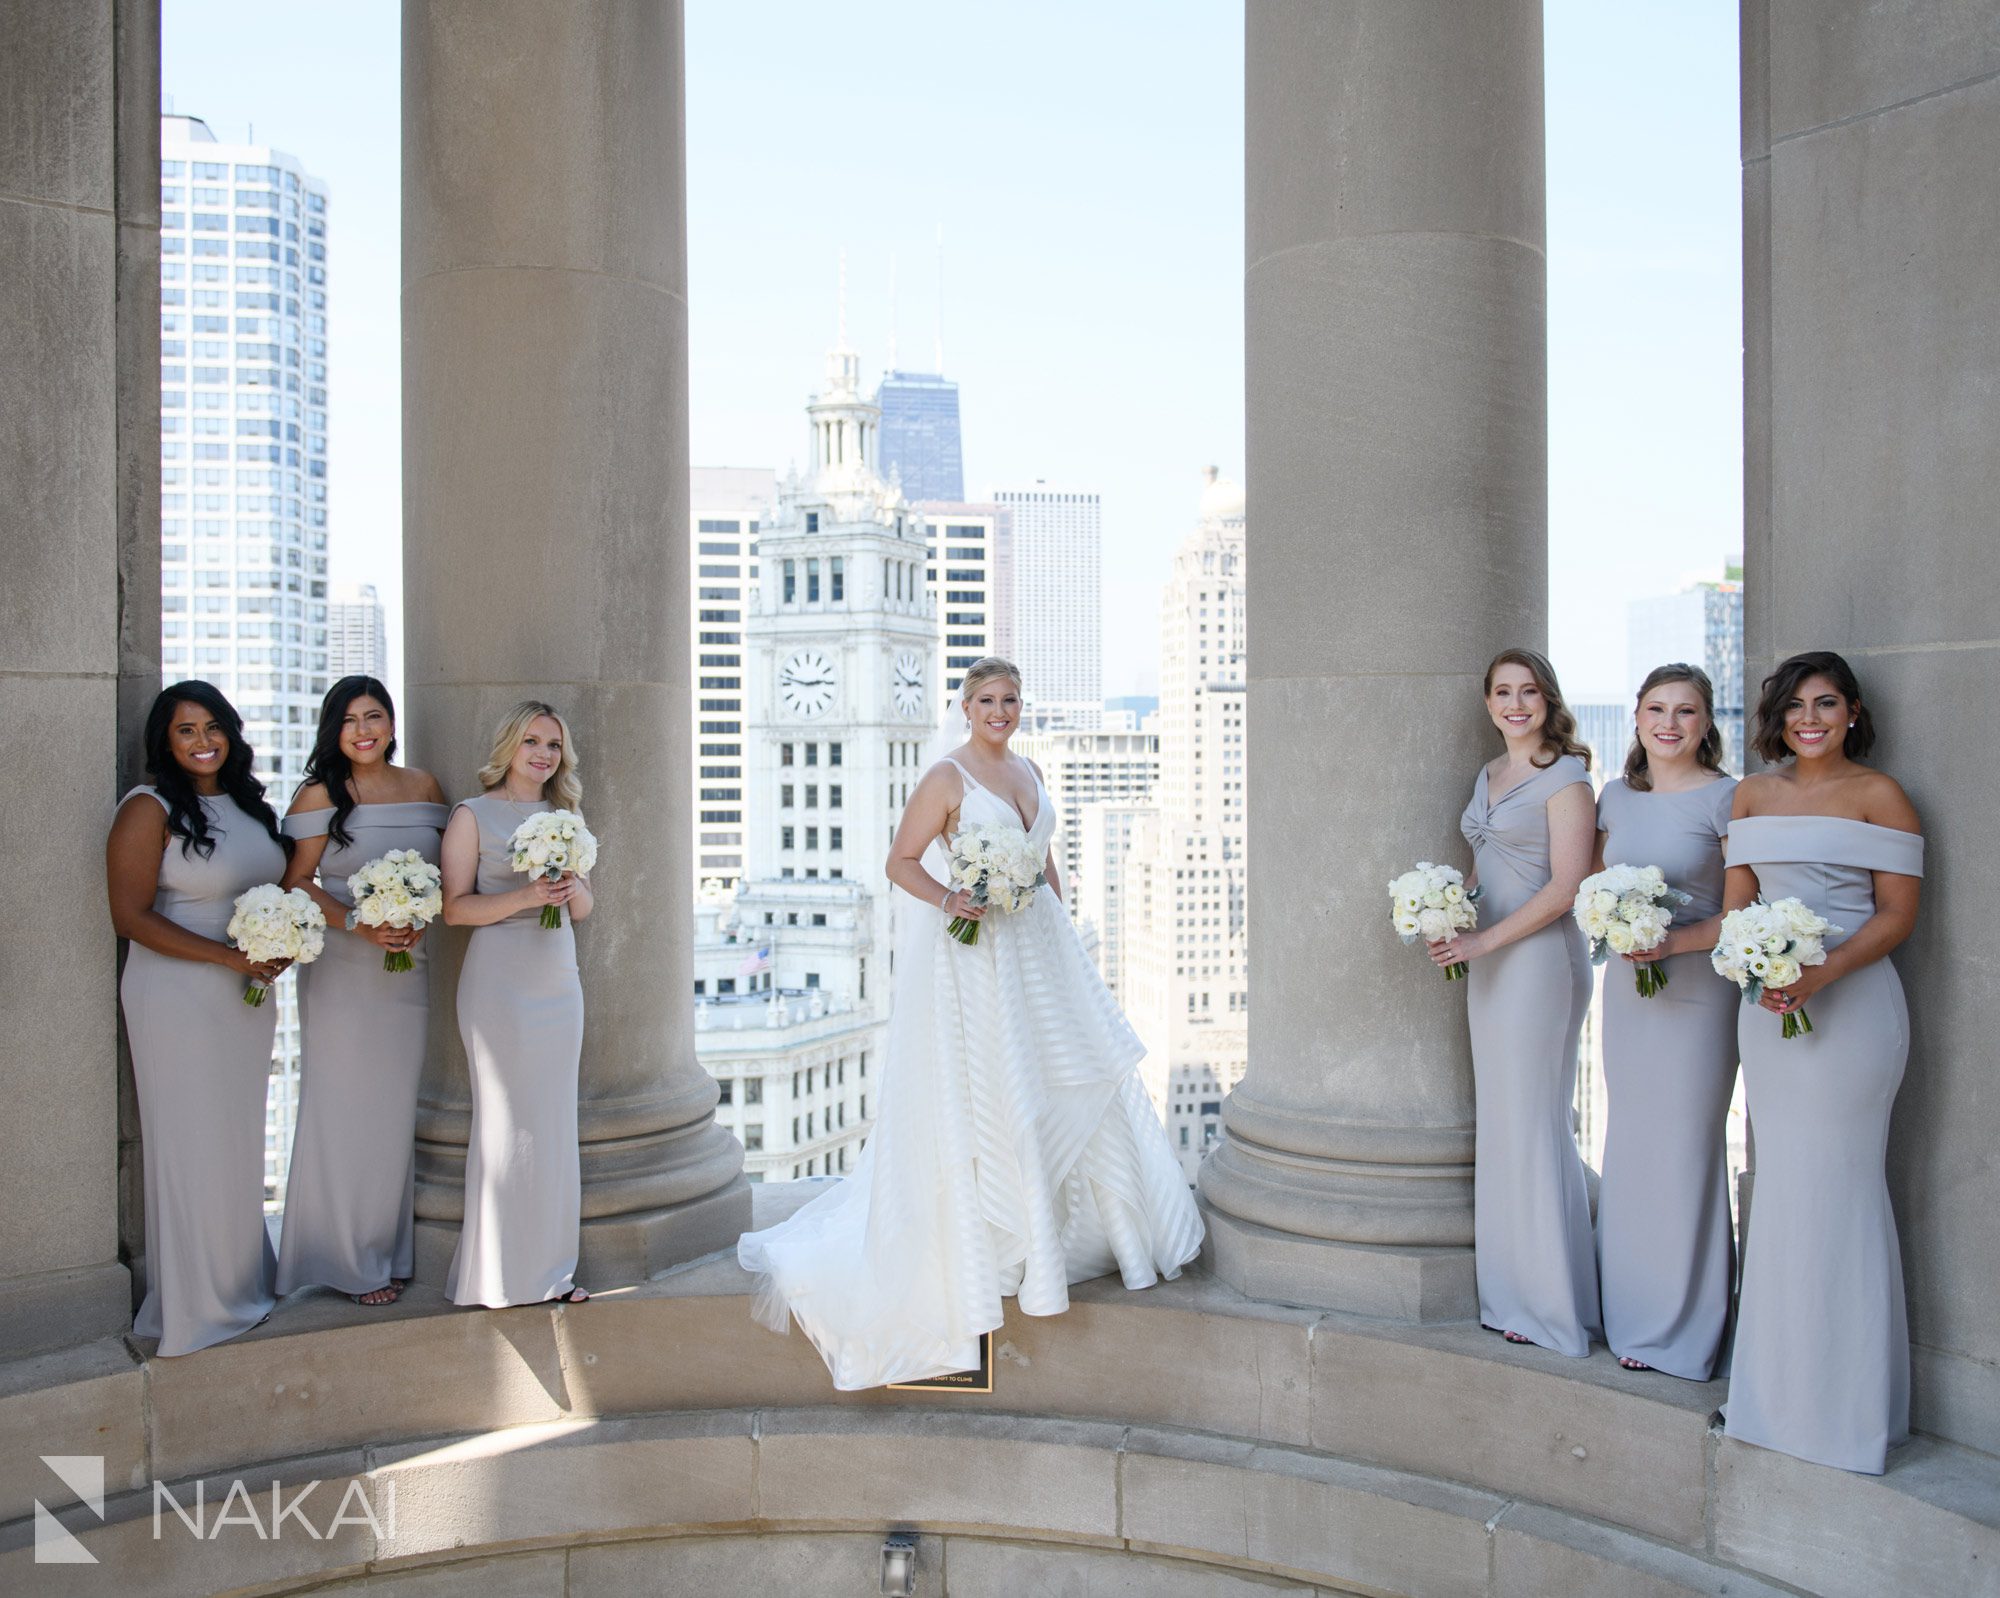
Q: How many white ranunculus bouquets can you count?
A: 7